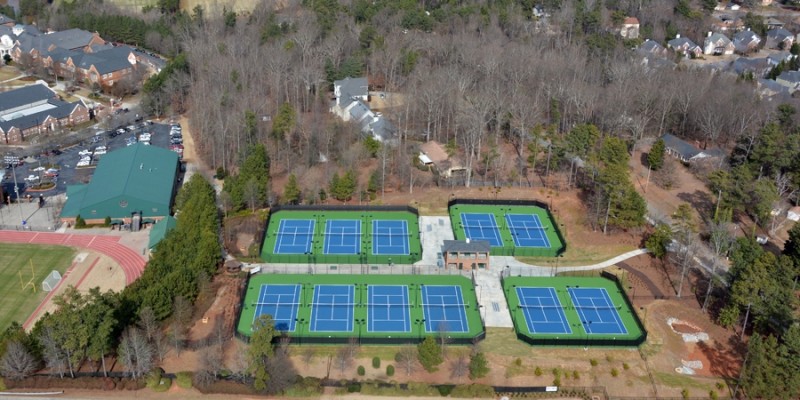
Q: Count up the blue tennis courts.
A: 11